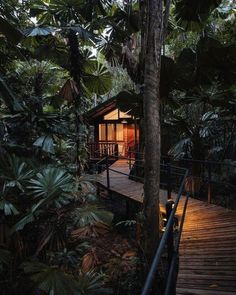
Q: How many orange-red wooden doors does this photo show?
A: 1